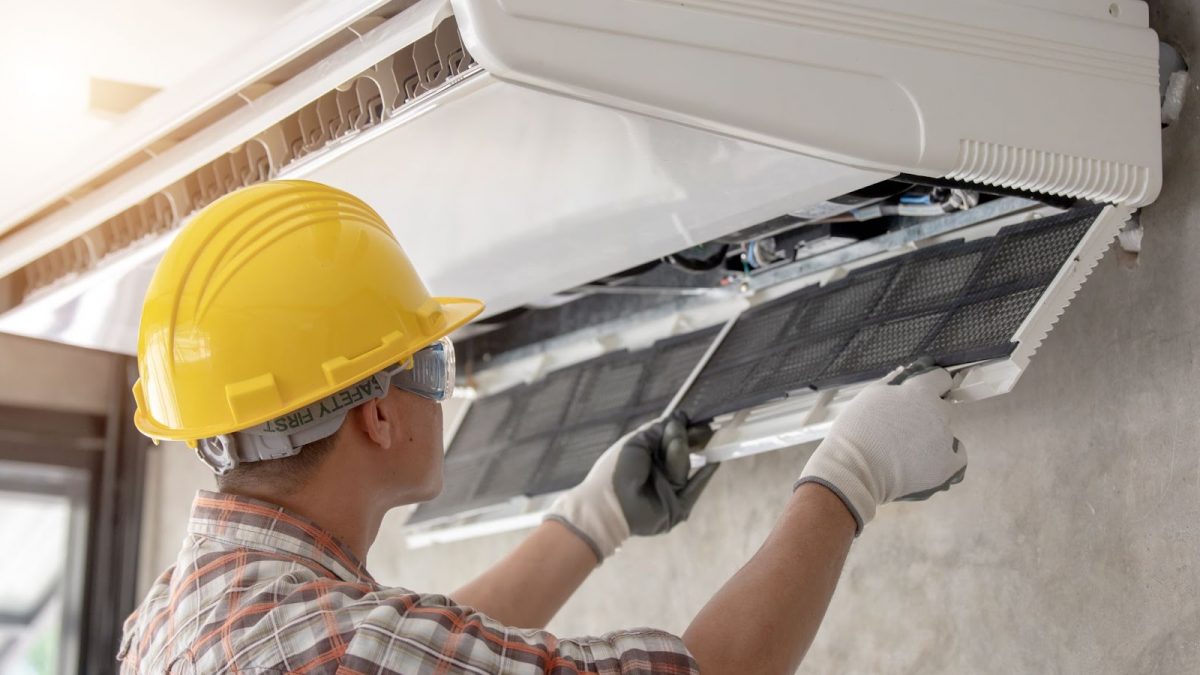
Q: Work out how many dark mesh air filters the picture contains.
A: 2